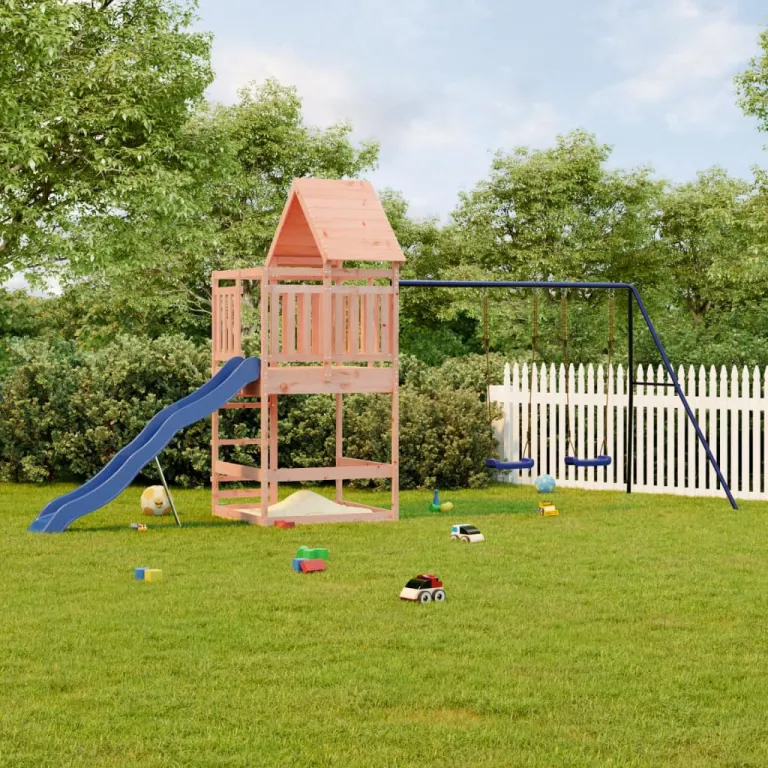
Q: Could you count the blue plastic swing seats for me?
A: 2